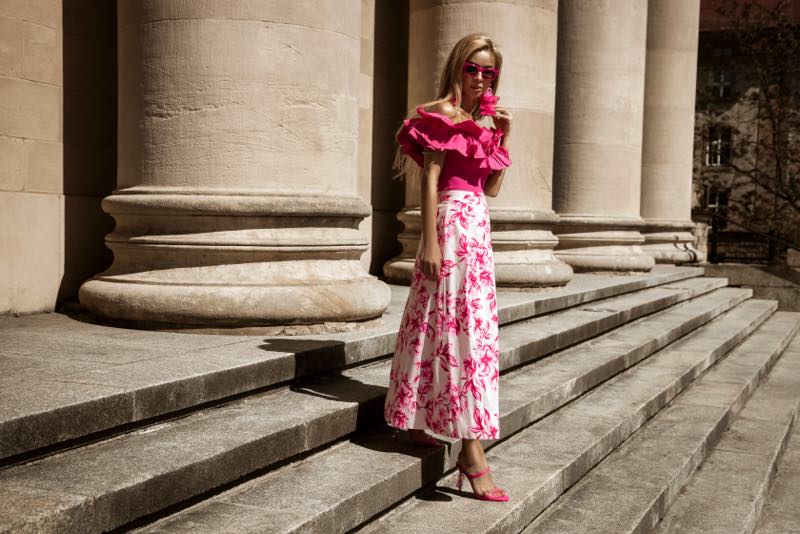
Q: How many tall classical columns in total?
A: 4